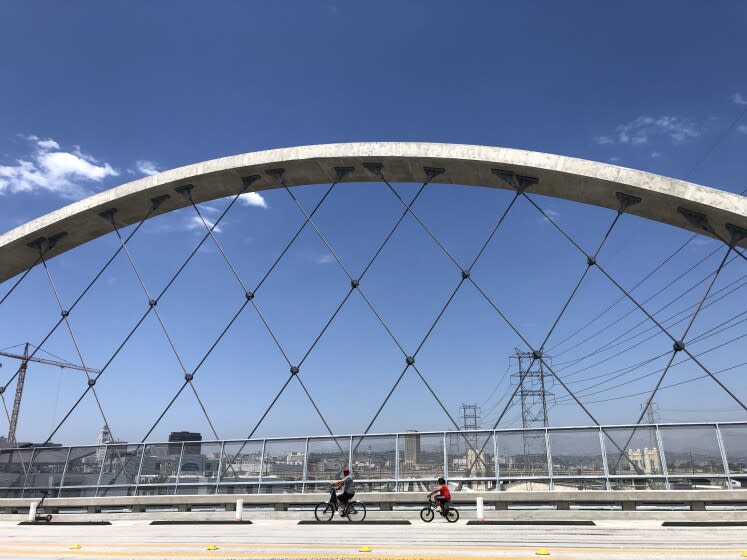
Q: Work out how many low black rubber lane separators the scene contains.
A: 5